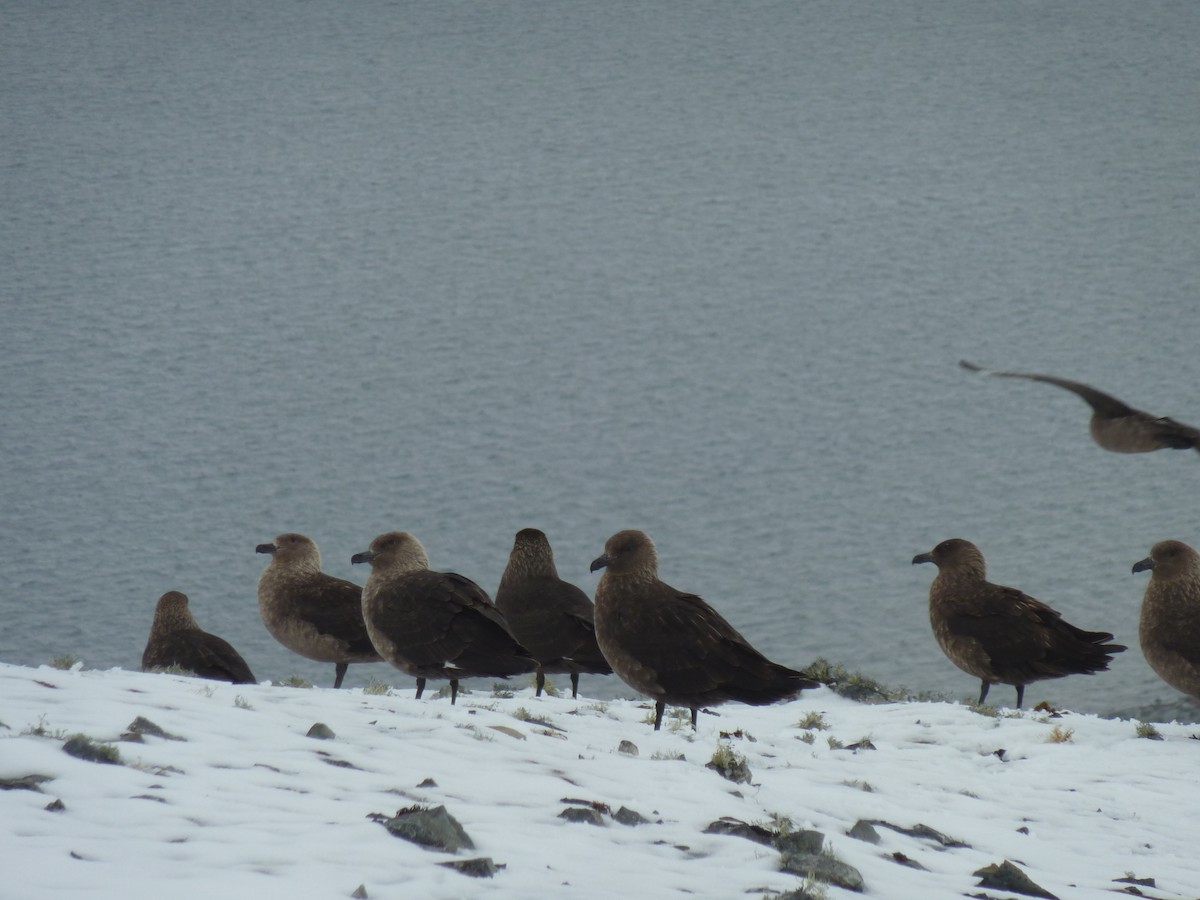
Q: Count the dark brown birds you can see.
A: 8